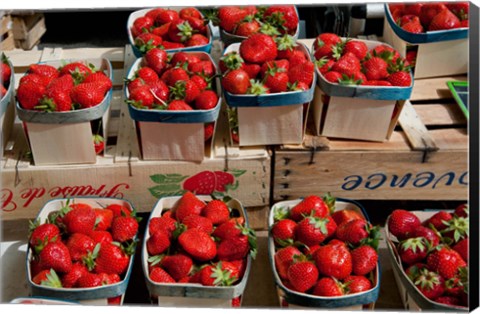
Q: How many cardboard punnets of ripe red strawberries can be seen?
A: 12